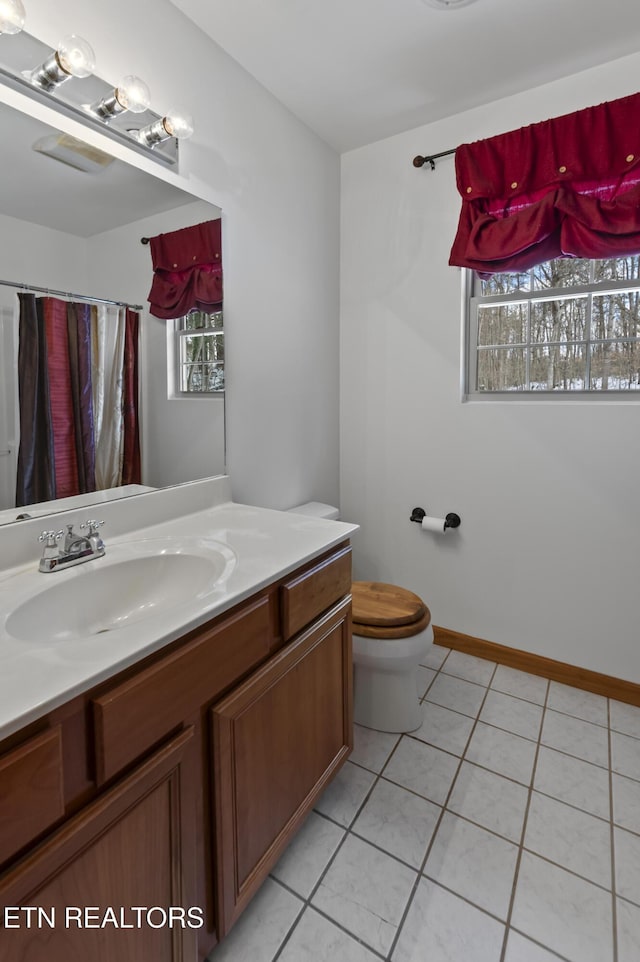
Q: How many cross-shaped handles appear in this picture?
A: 2